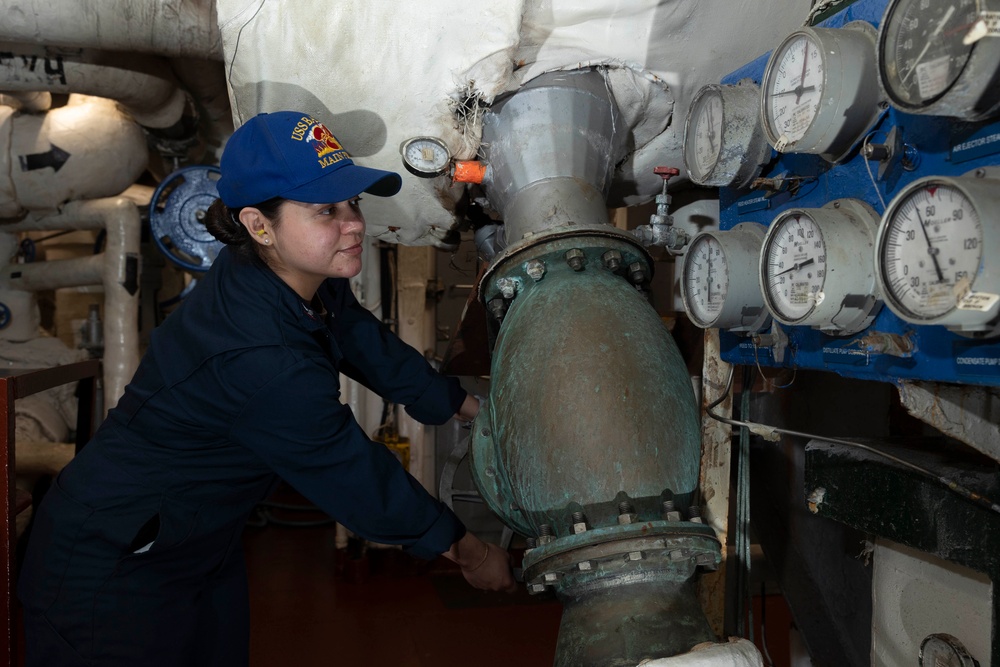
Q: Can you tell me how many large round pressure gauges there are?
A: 6